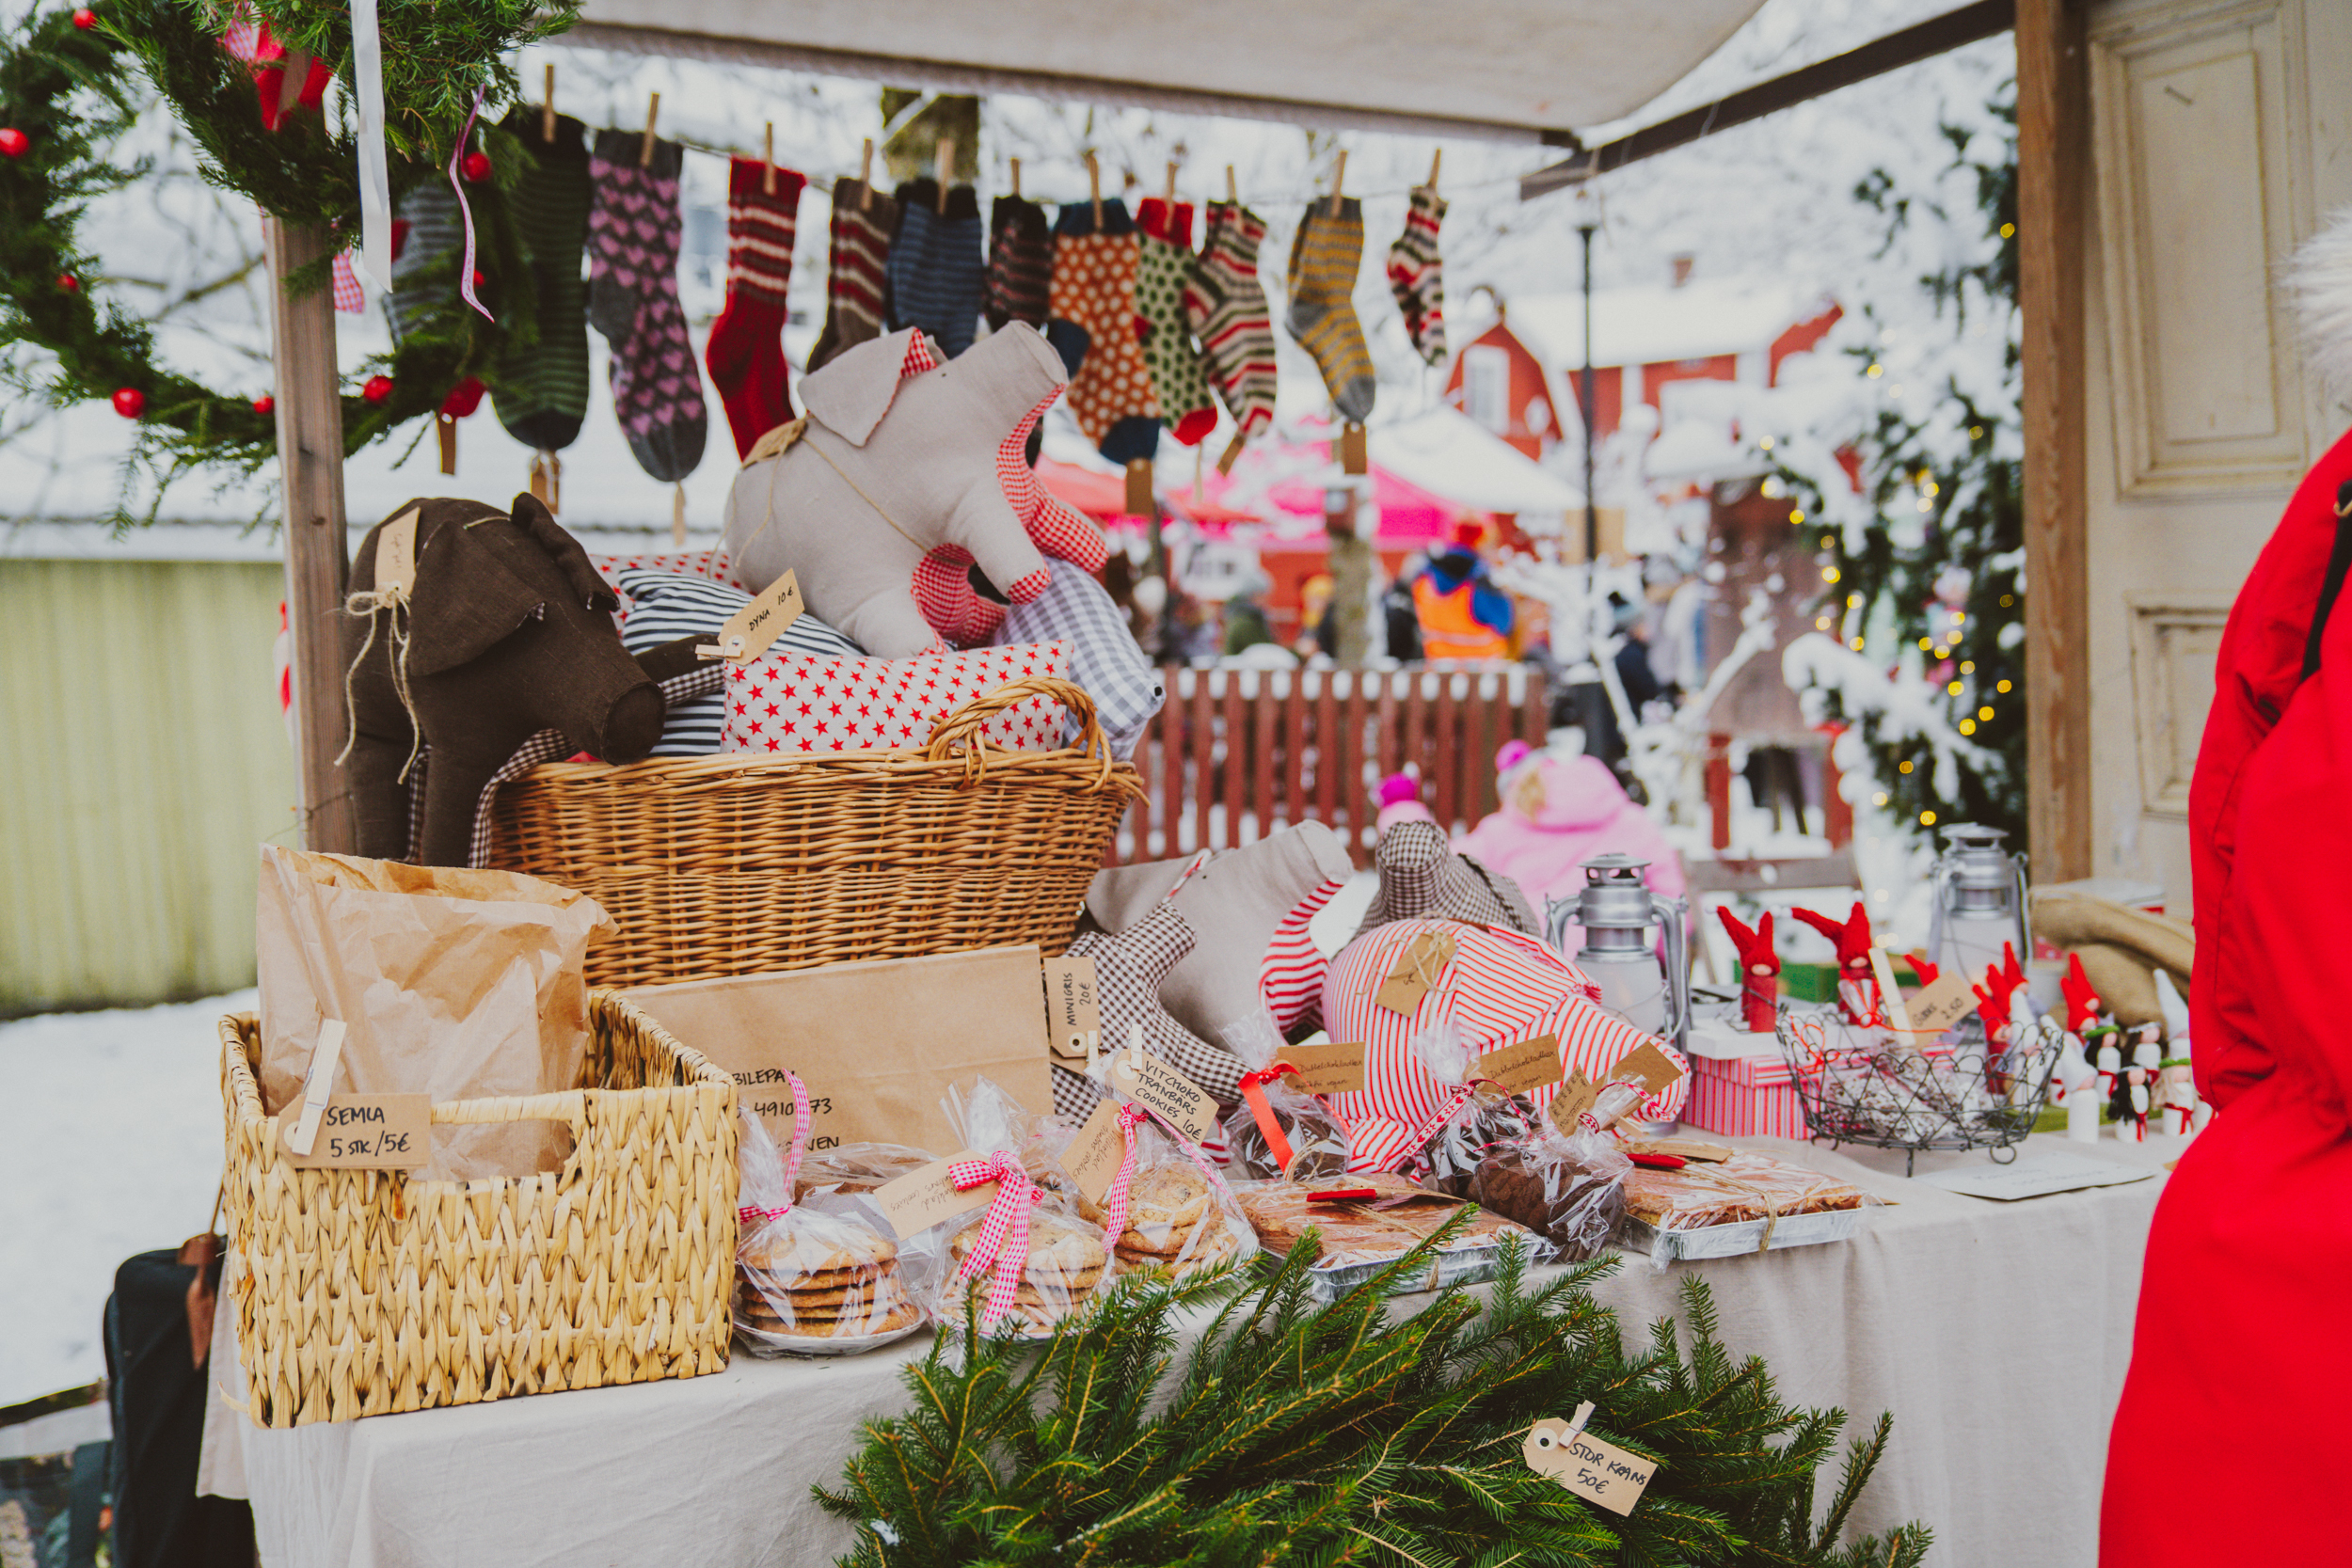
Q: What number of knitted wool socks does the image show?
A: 12